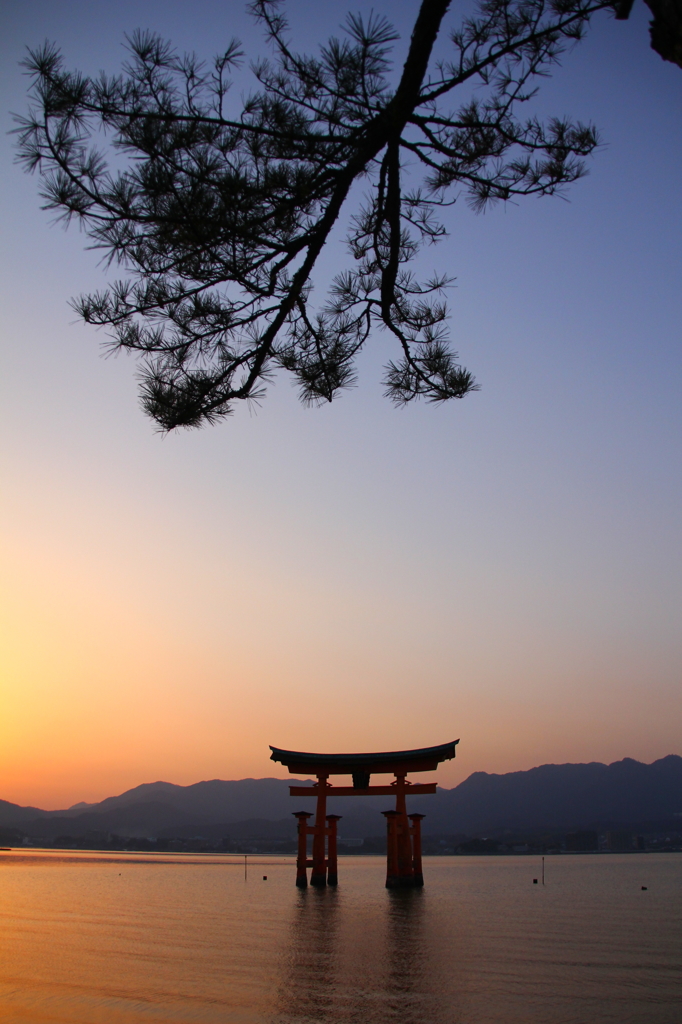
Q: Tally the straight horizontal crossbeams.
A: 1